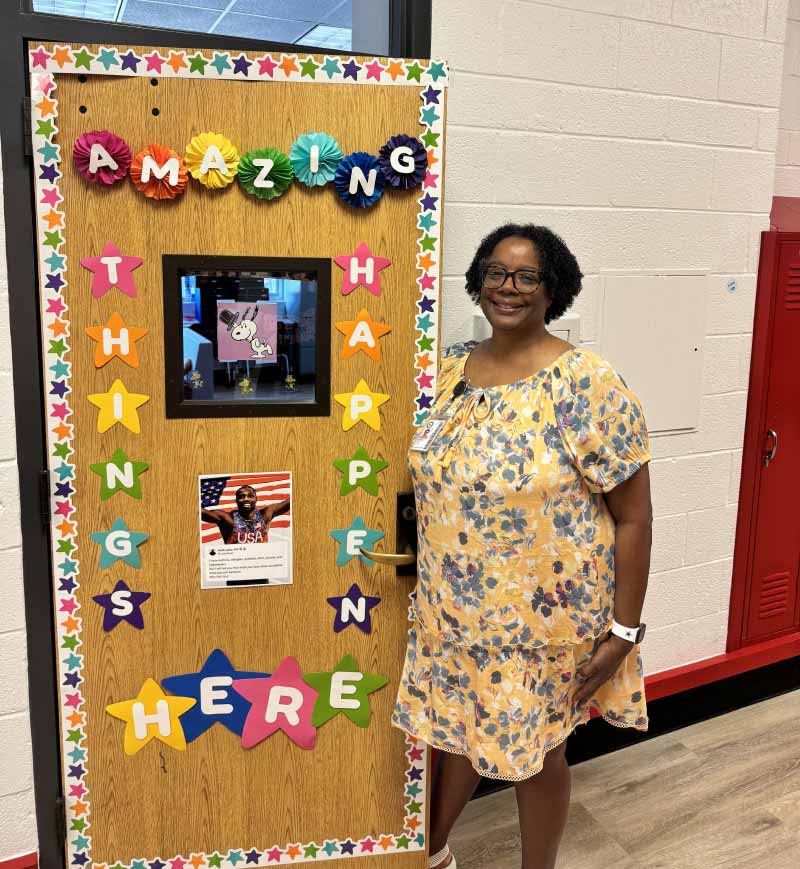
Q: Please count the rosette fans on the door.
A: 7